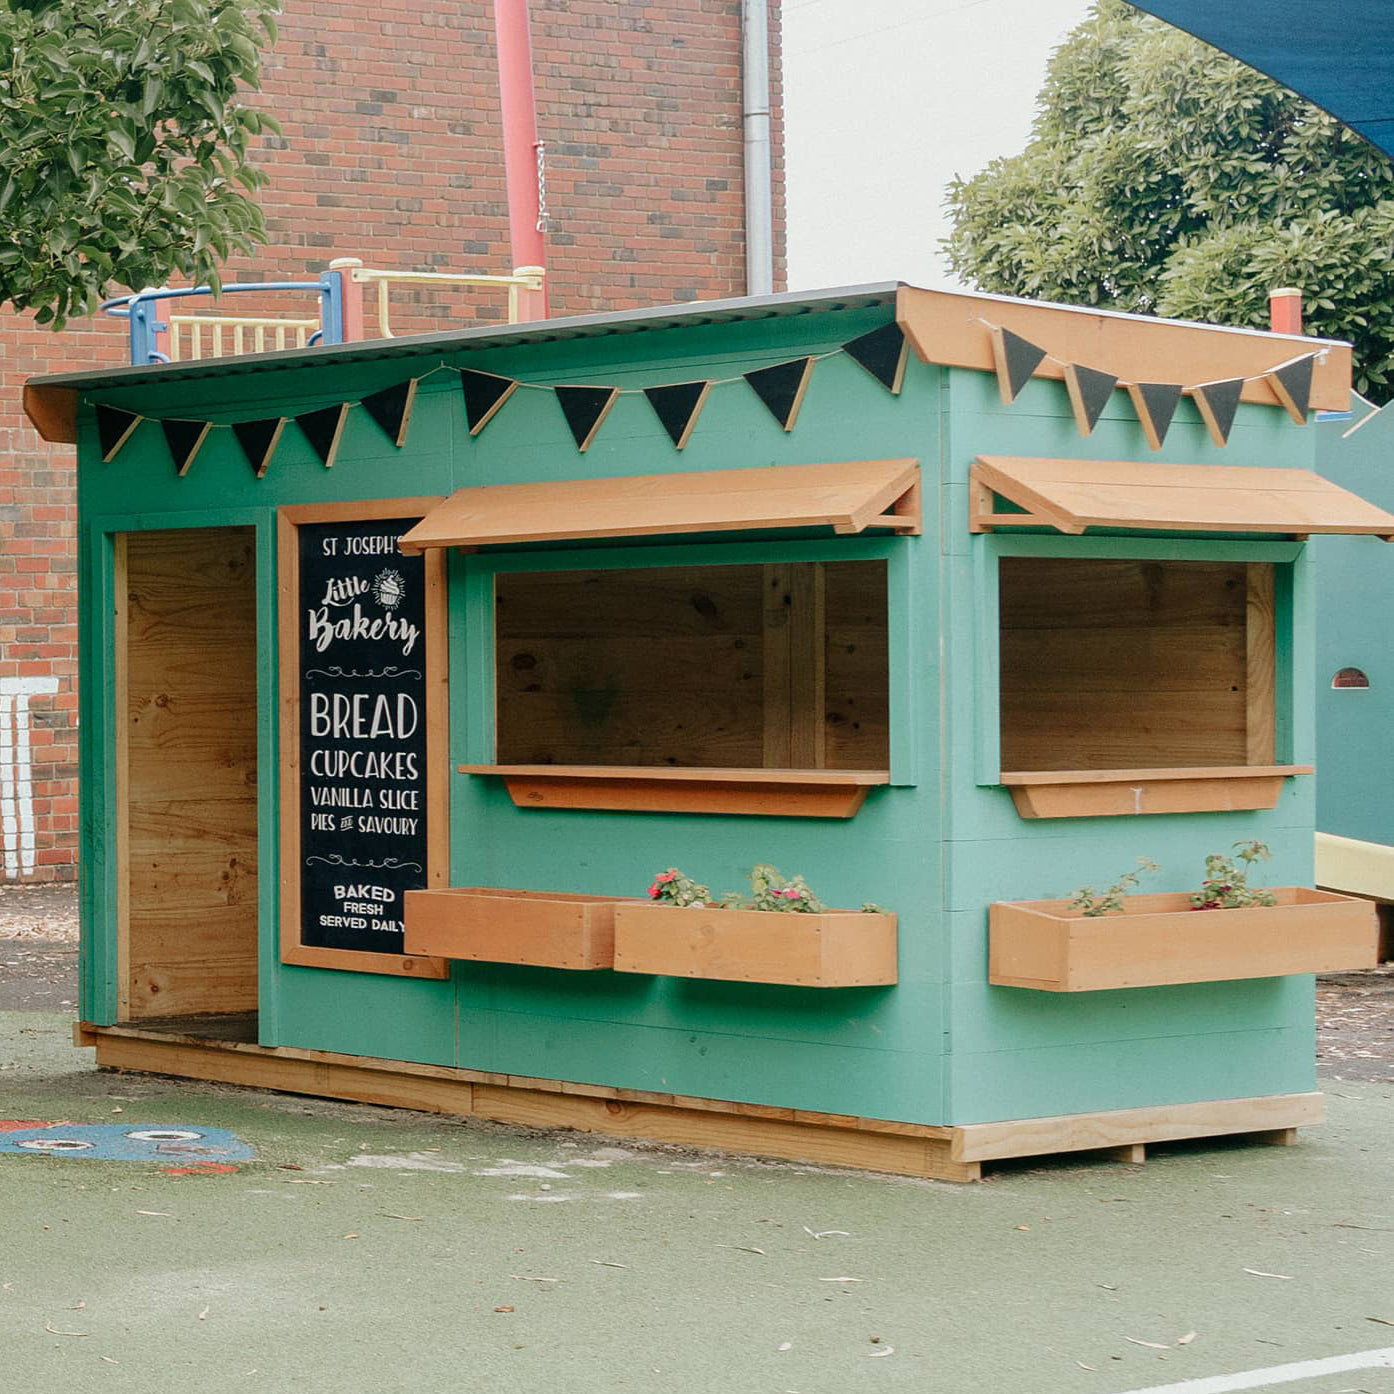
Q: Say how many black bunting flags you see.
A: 15